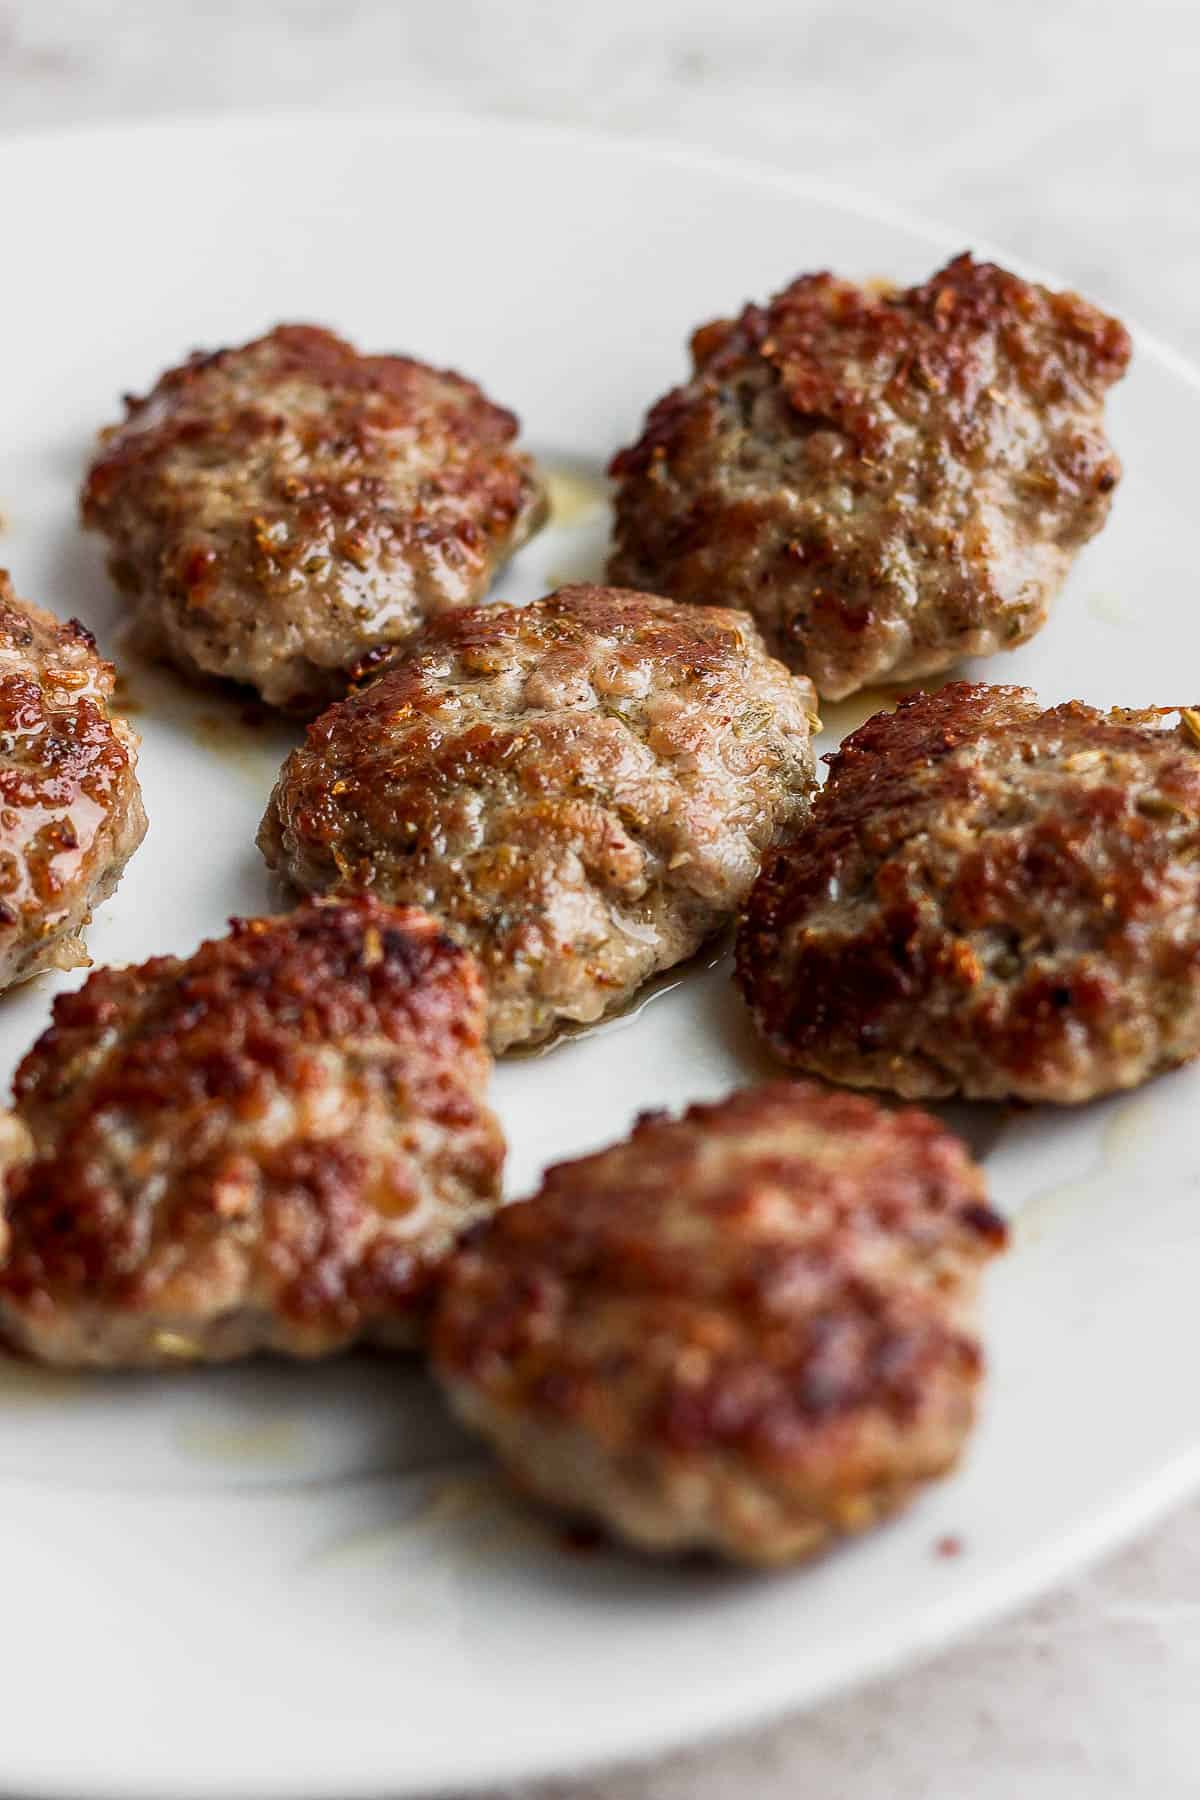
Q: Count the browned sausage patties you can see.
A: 7